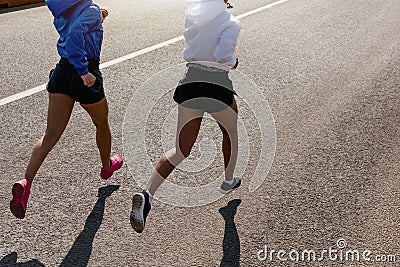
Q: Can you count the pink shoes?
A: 2